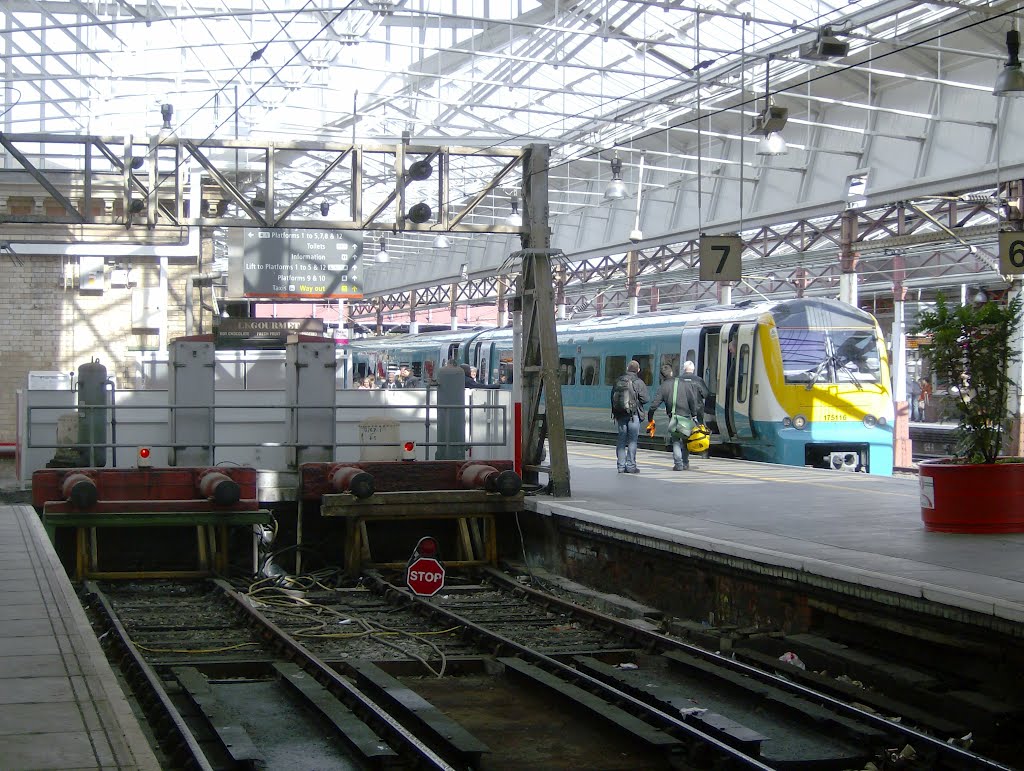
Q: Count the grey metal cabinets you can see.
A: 2